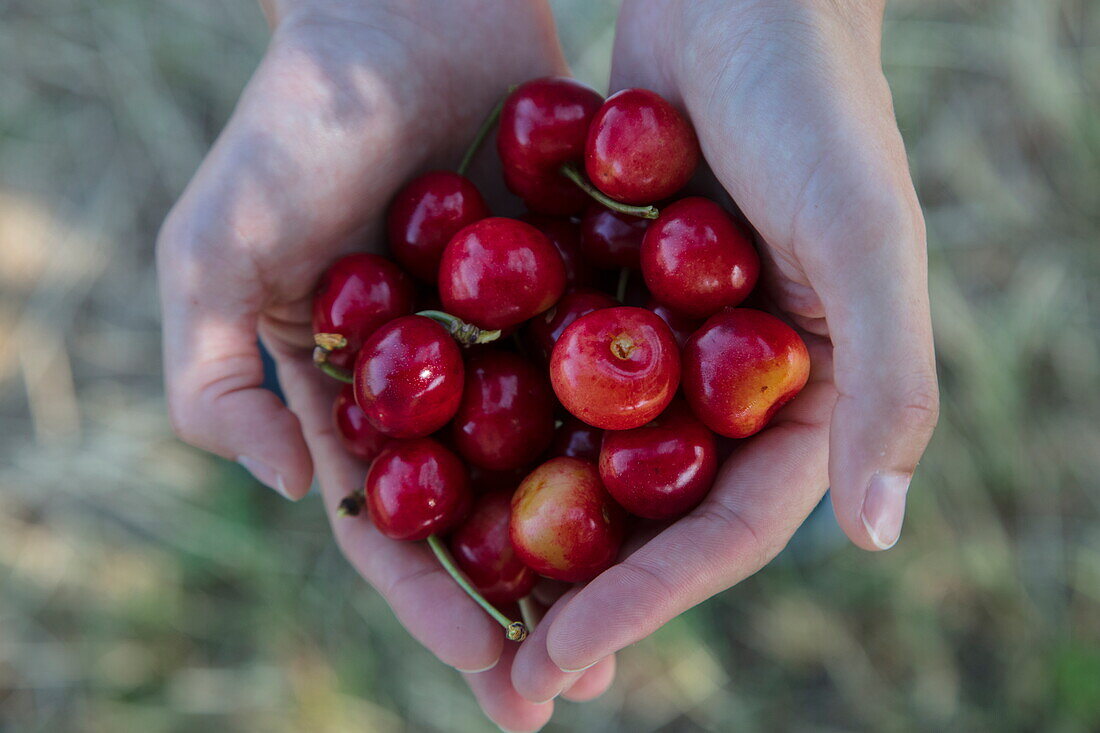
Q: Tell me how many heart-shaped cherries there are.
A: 1